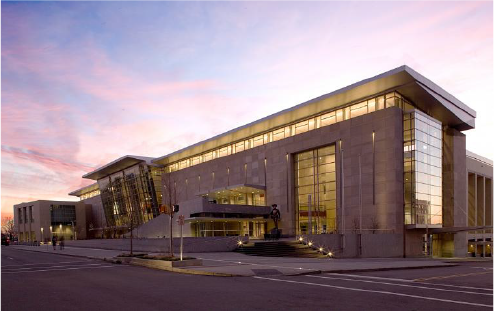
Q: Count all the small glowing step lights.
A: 5